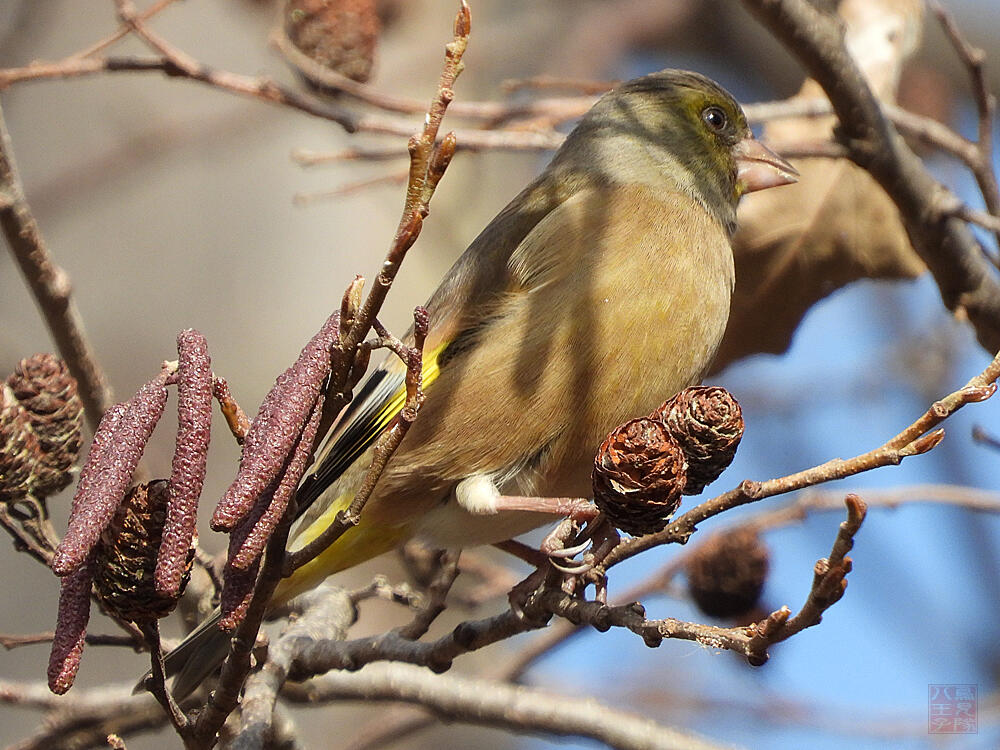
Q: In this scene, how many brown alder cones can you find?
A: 7